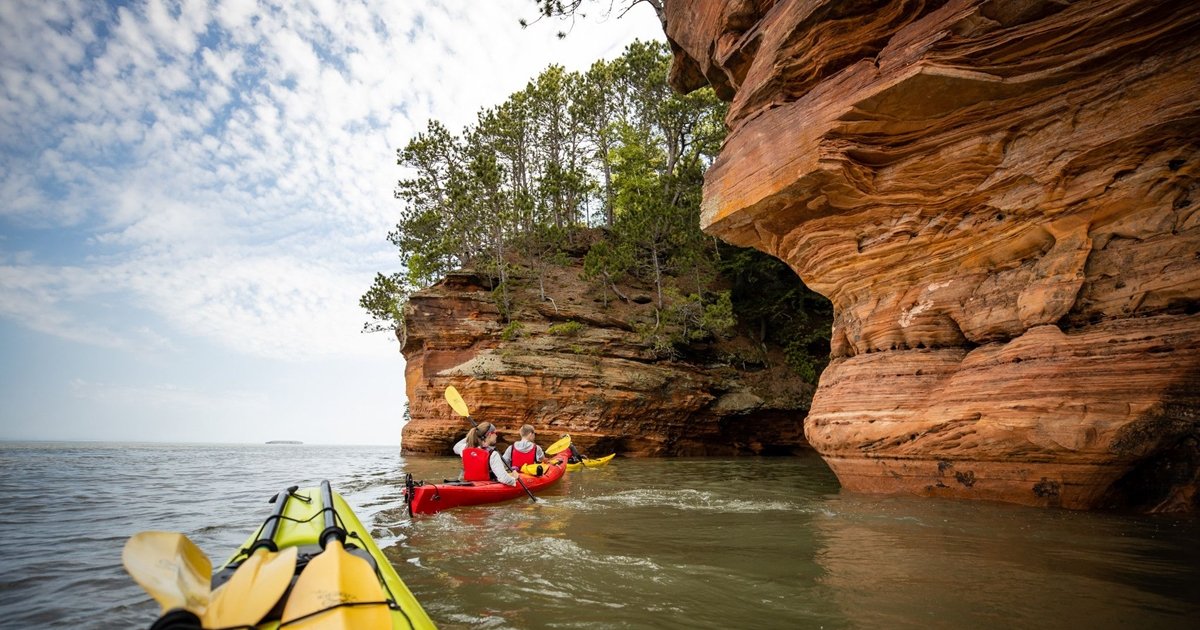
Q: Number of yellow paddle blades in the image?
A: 5